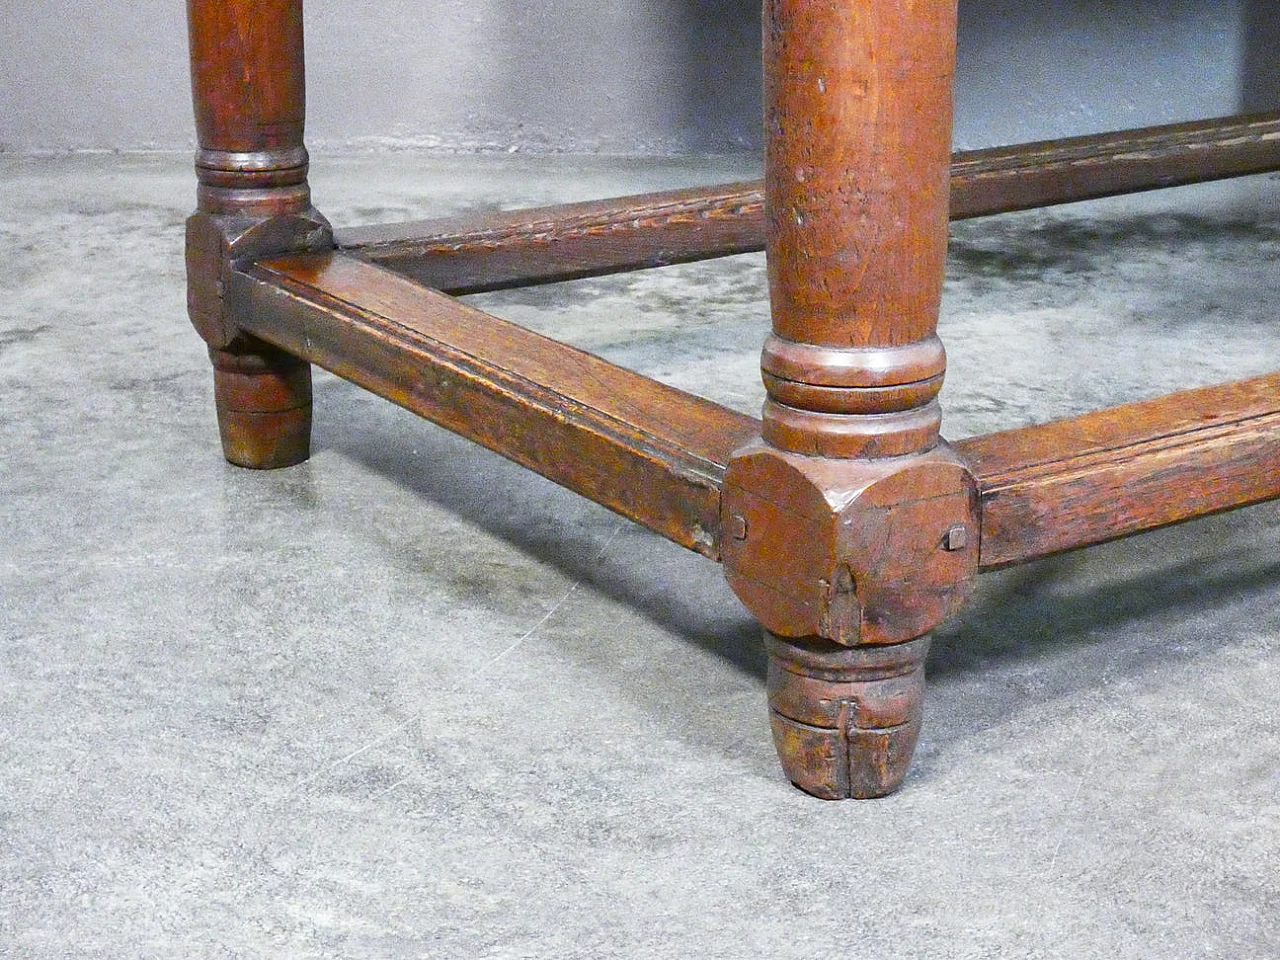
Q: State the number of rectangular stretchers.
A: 3